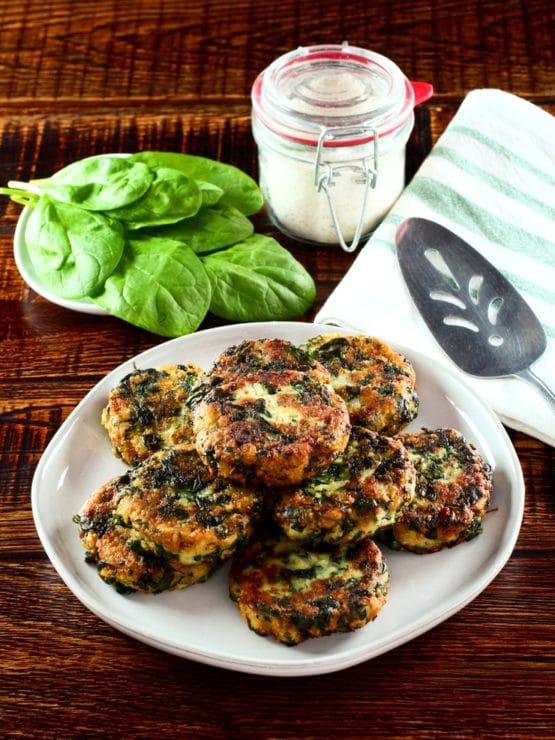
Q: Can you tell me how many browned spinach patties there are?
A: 9